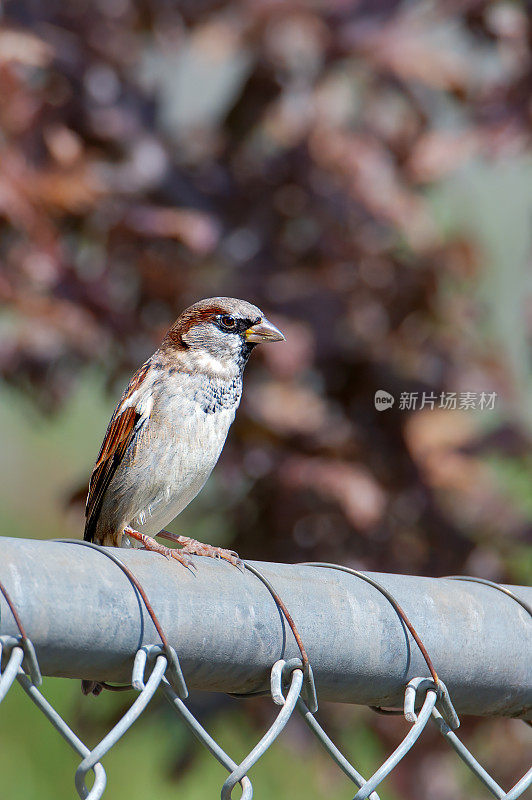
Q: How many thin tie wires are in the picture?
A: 5